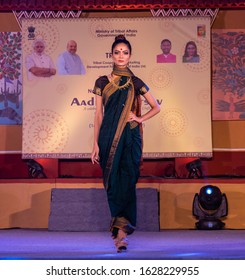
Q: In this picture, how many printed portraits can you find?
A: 4